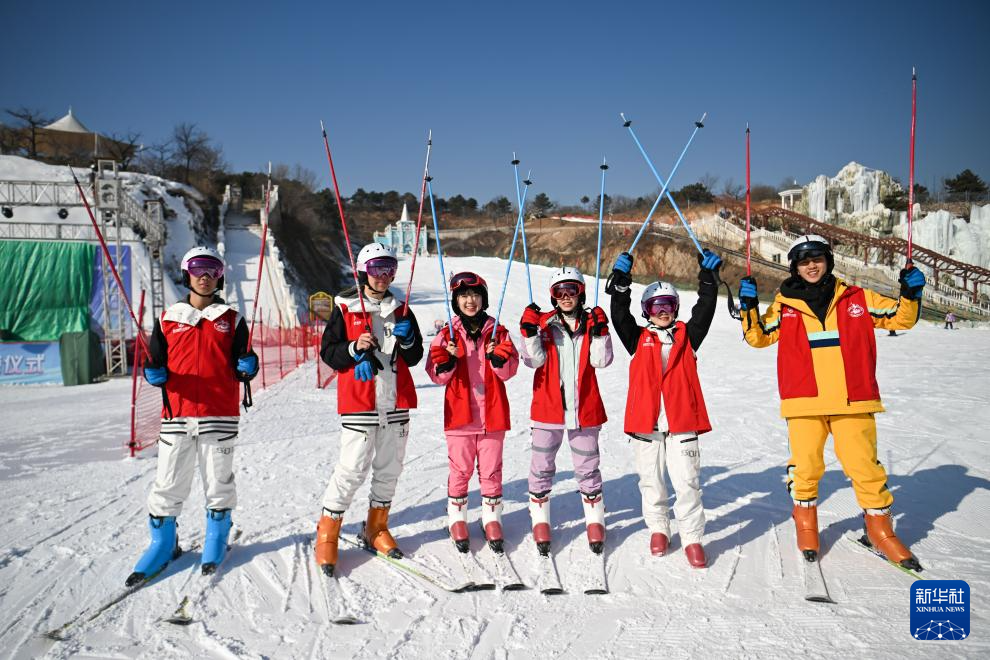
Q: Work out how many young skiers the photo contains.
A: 6